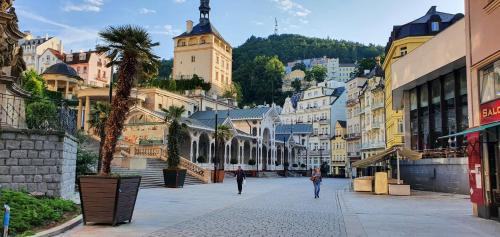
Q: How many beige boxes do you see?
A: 3